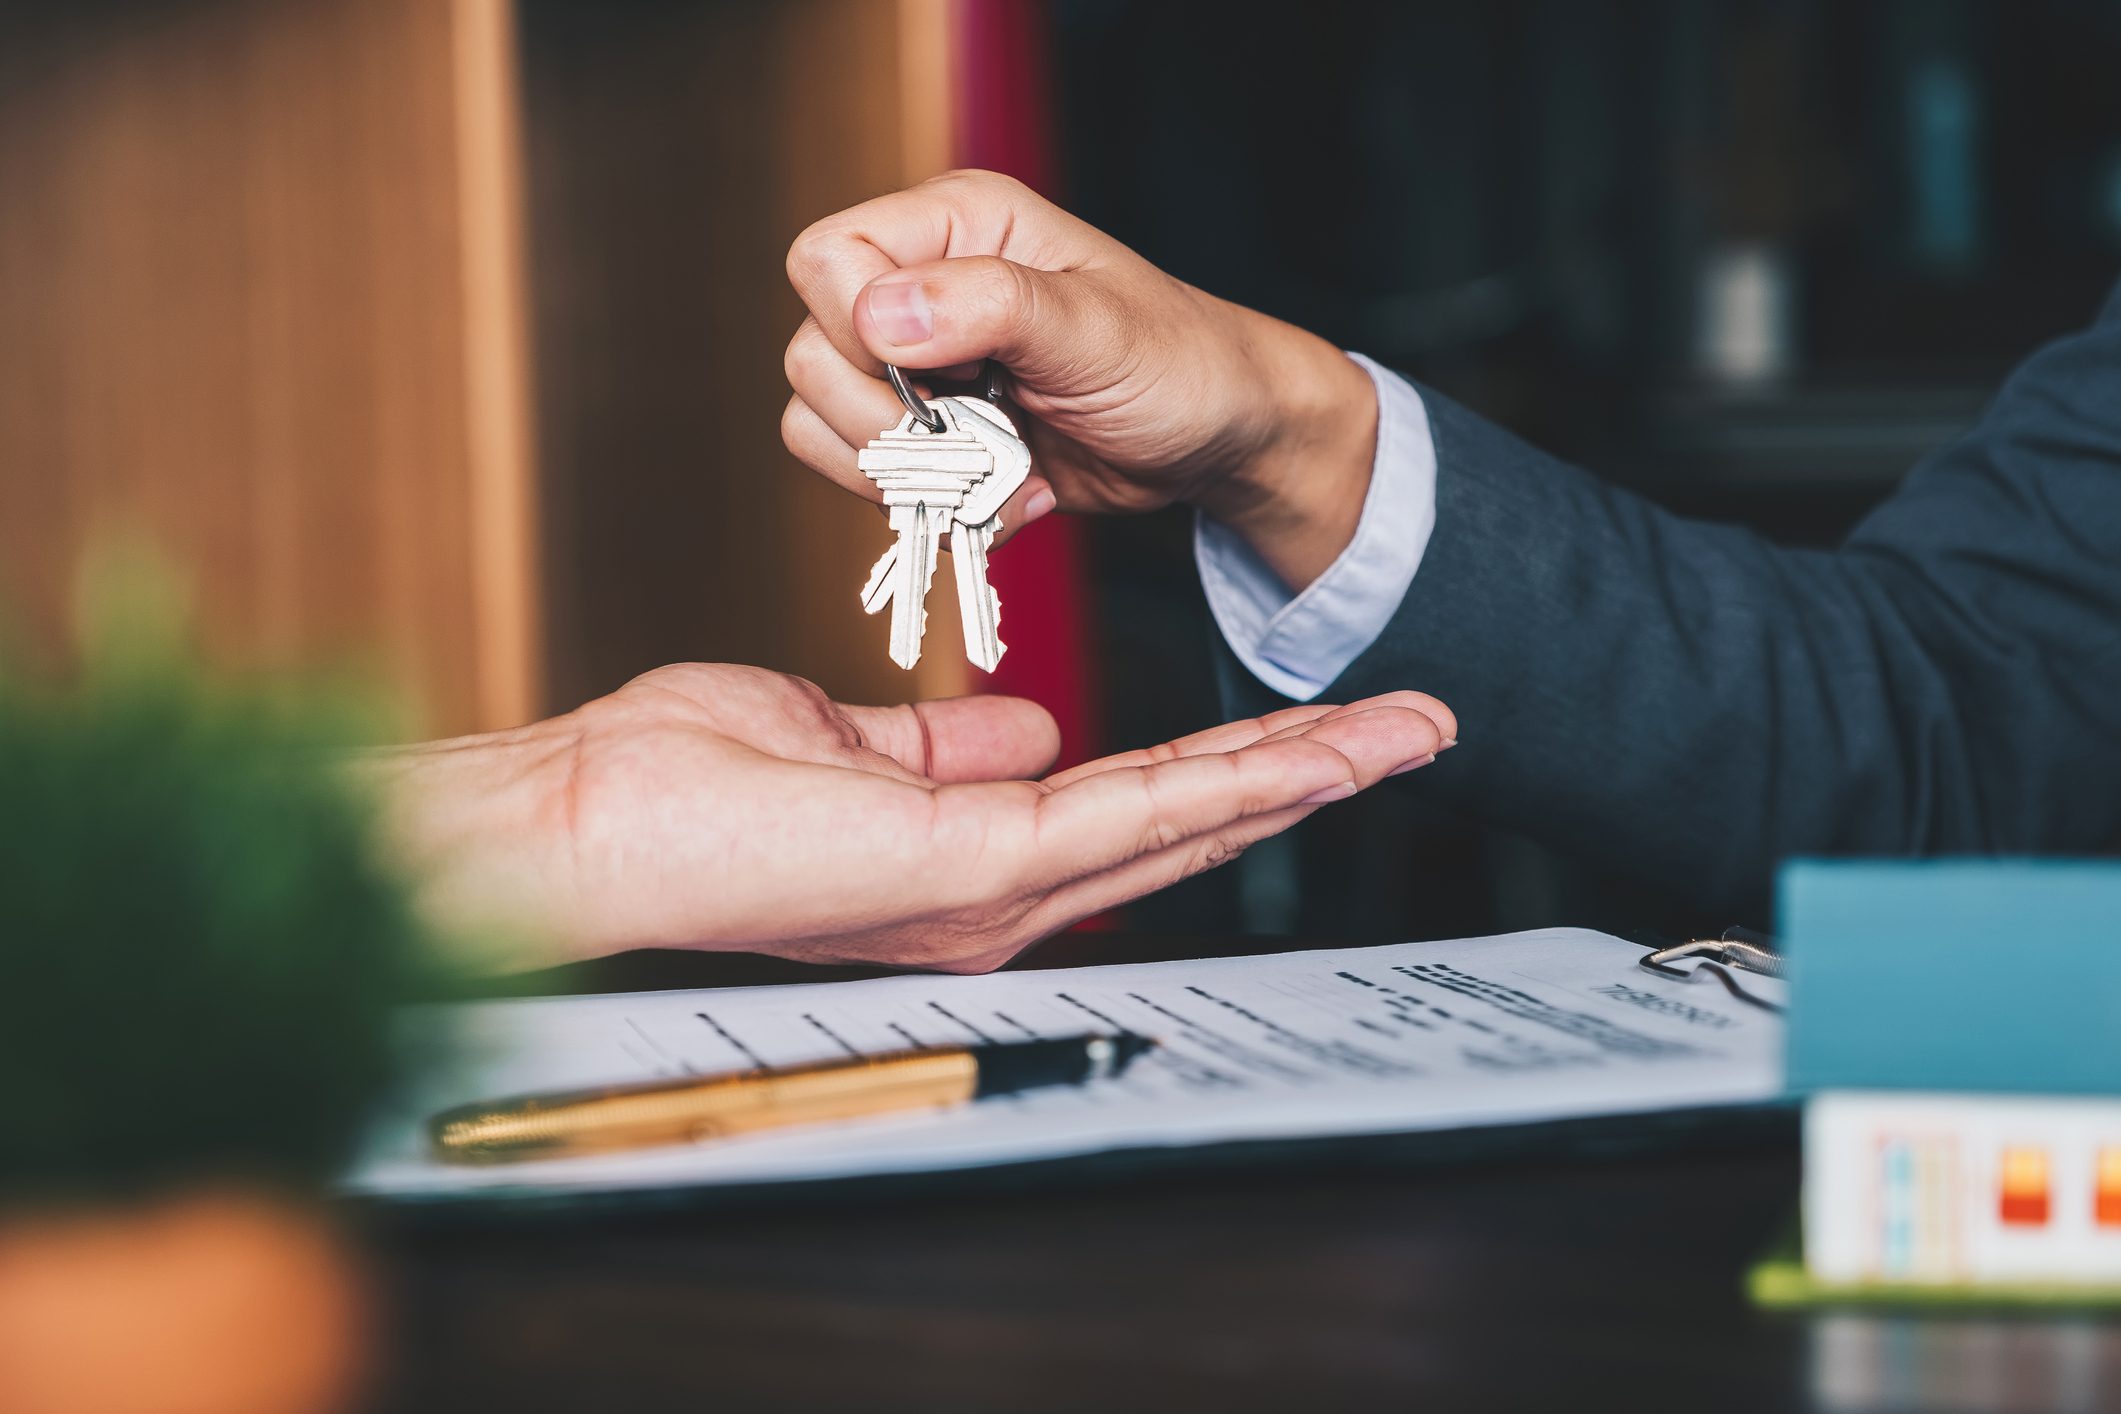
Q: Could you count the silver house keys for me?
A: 3